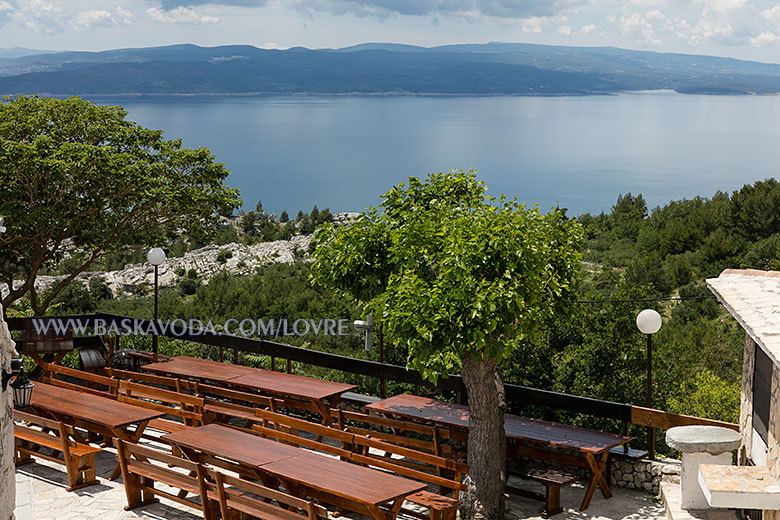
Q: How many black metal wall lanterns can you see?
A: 1